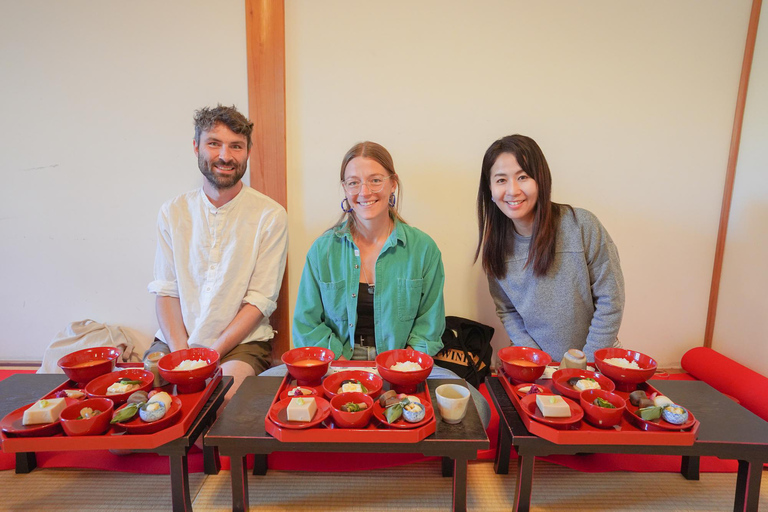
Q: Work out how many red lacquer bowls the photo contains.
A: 12